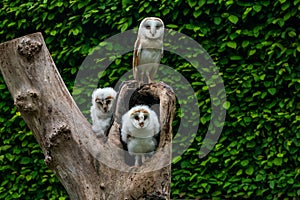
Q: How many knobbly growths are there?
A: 3